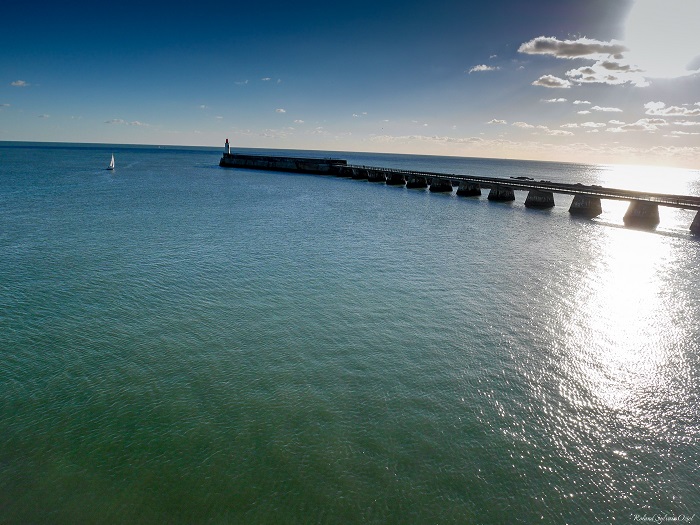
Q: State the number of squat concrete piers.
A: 12